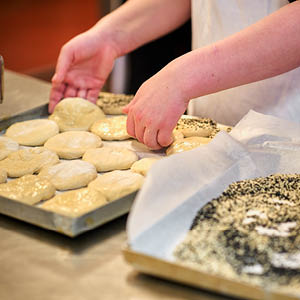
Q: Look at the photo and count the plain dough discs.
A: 14